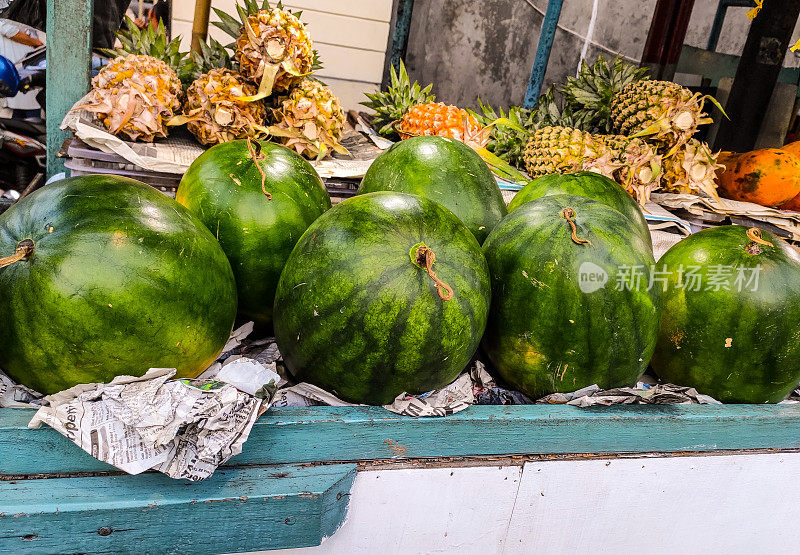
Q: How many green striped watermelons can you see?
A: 7